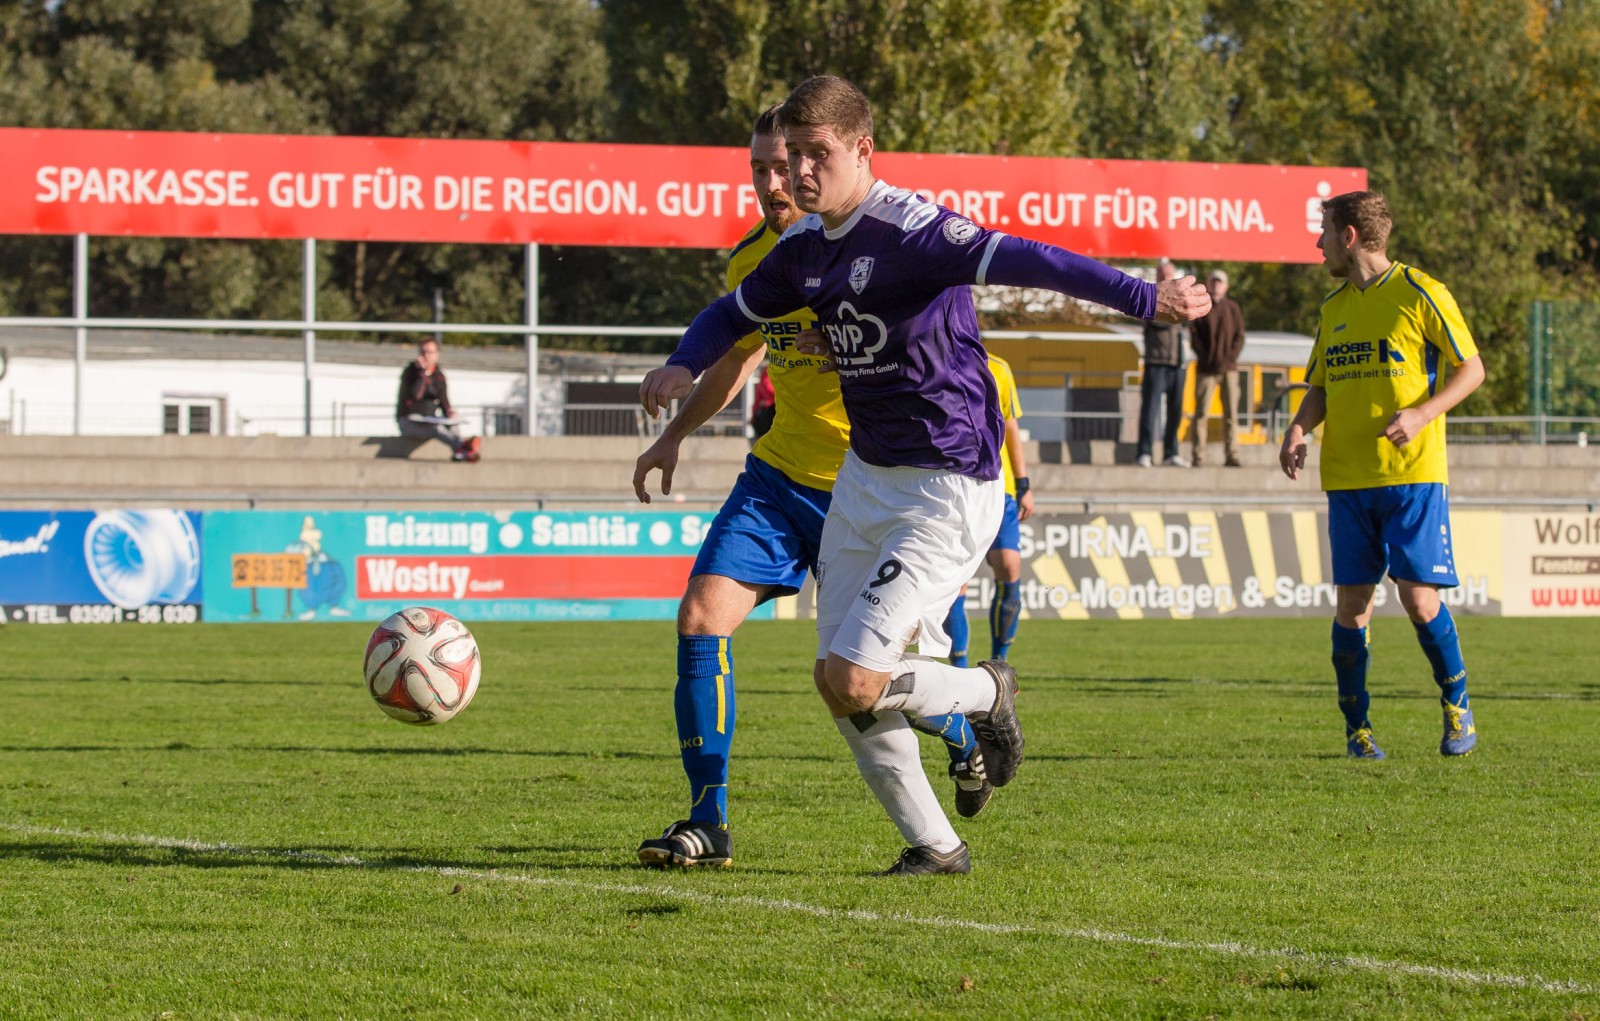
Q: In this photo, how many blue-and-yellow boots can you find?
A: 2